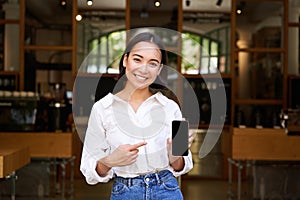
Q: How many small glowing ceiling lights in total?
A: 5